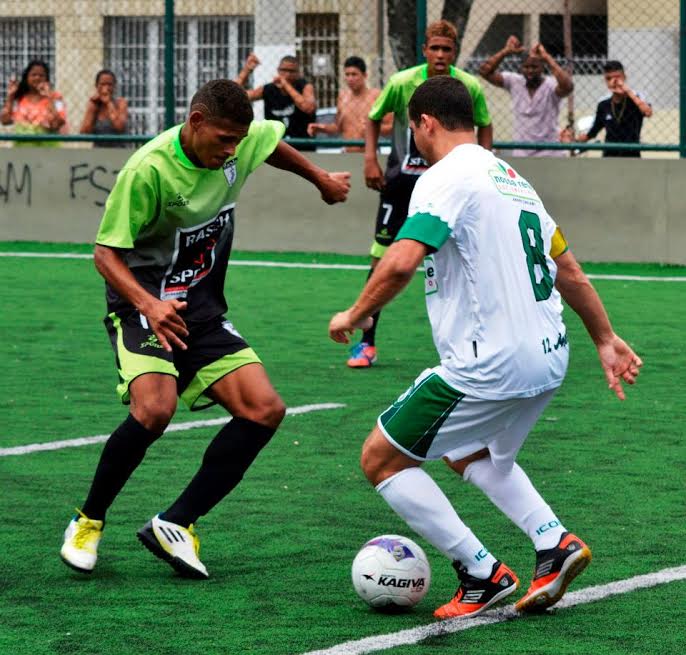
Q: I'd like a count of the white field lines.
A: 3